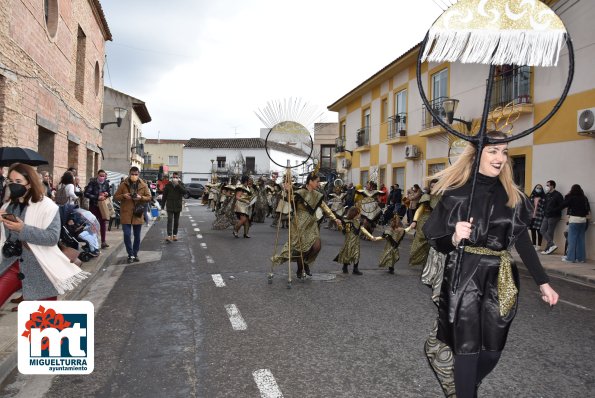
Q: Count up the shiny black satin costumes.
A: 1